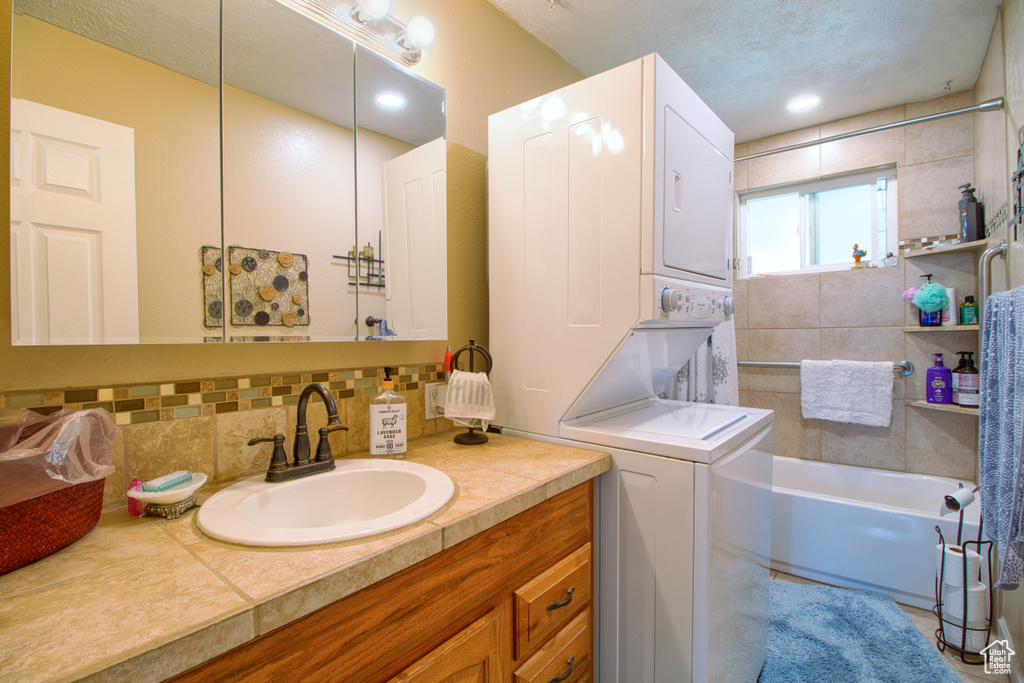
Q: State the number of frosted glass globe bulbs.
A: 2